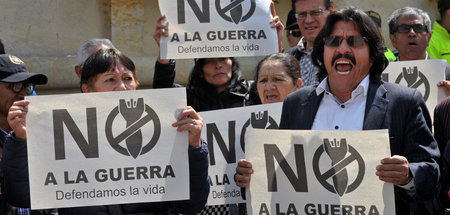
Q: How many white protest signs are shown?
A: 5